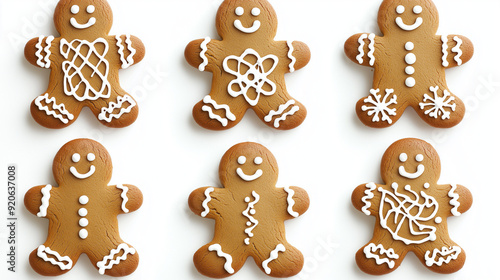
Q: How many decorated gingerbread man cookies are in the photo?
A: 6